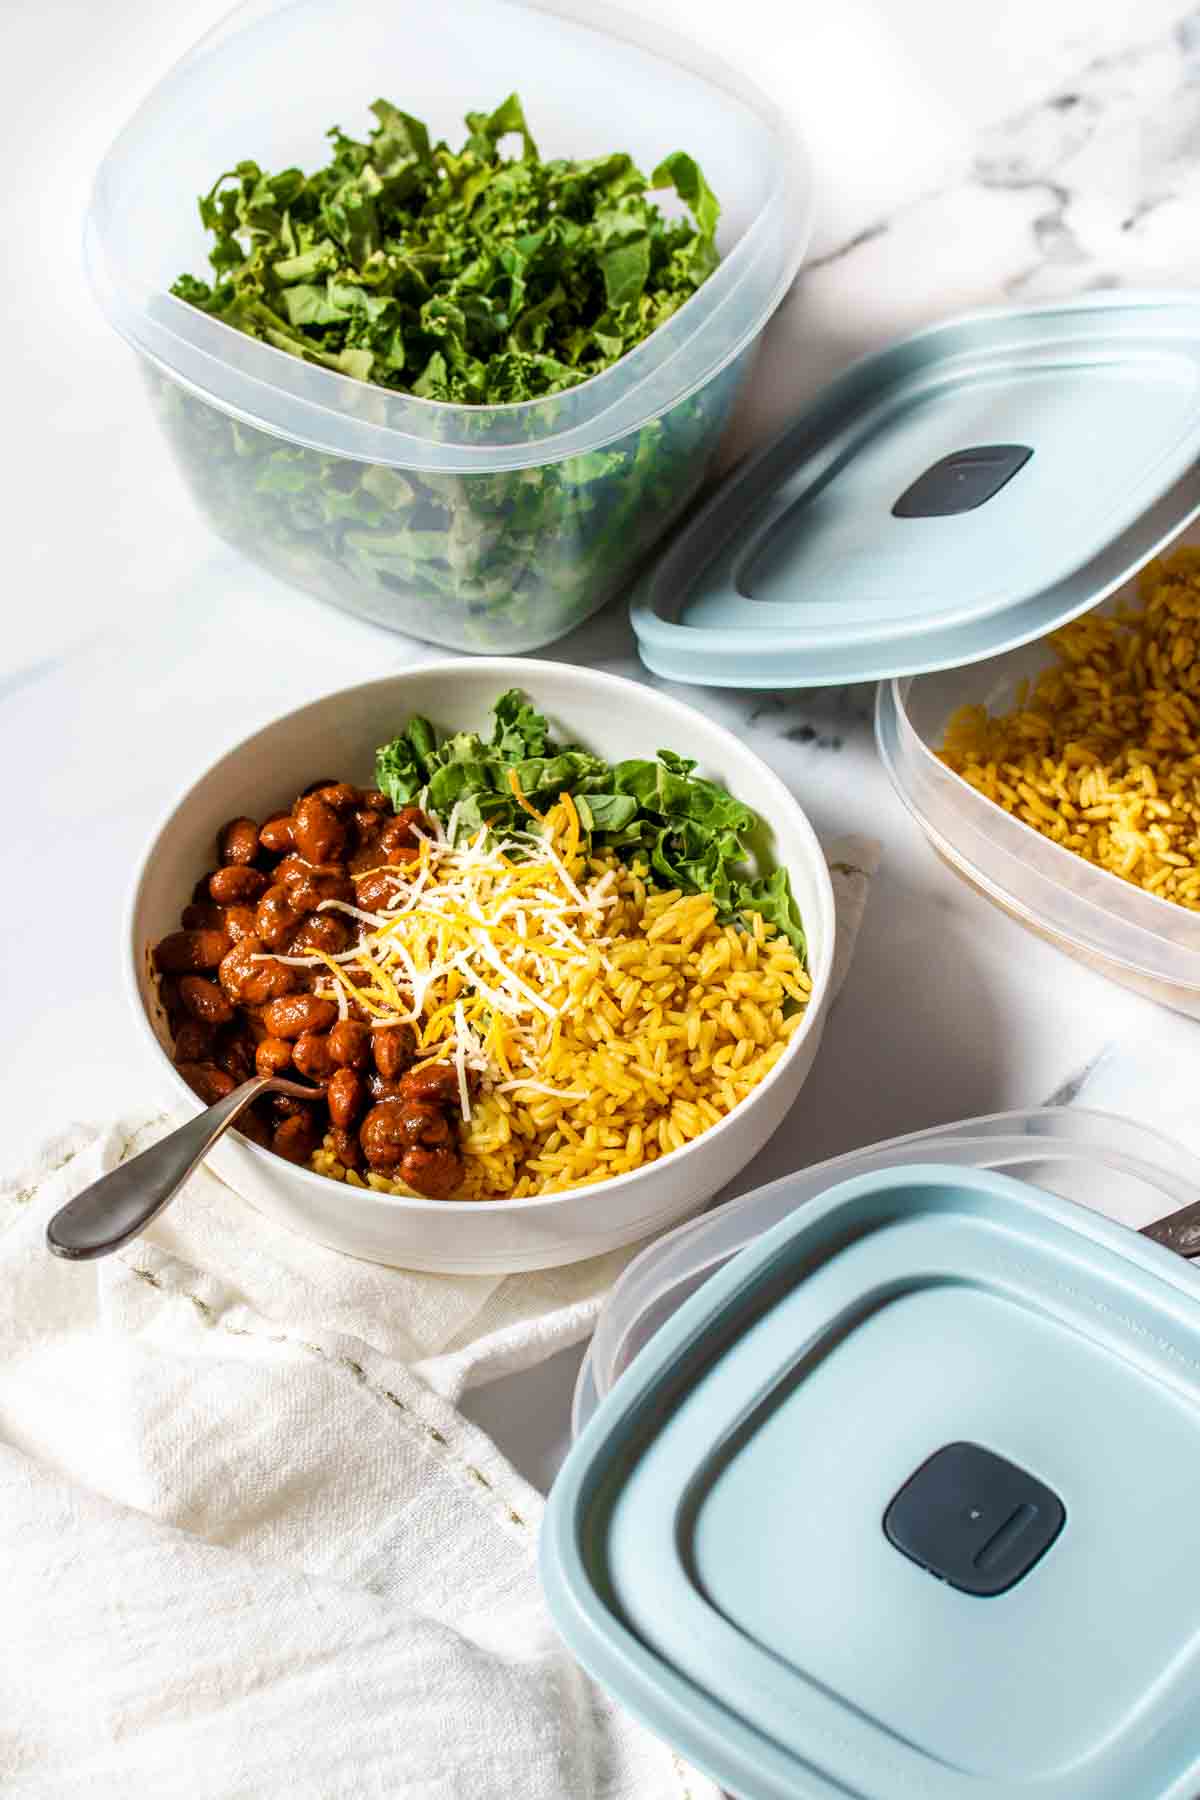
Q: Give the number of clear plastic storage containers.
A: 3